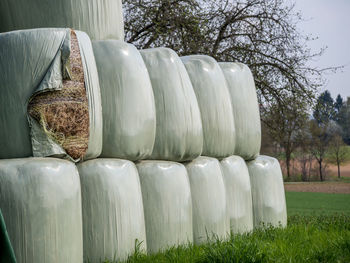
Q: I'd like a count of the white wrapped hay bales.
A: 12